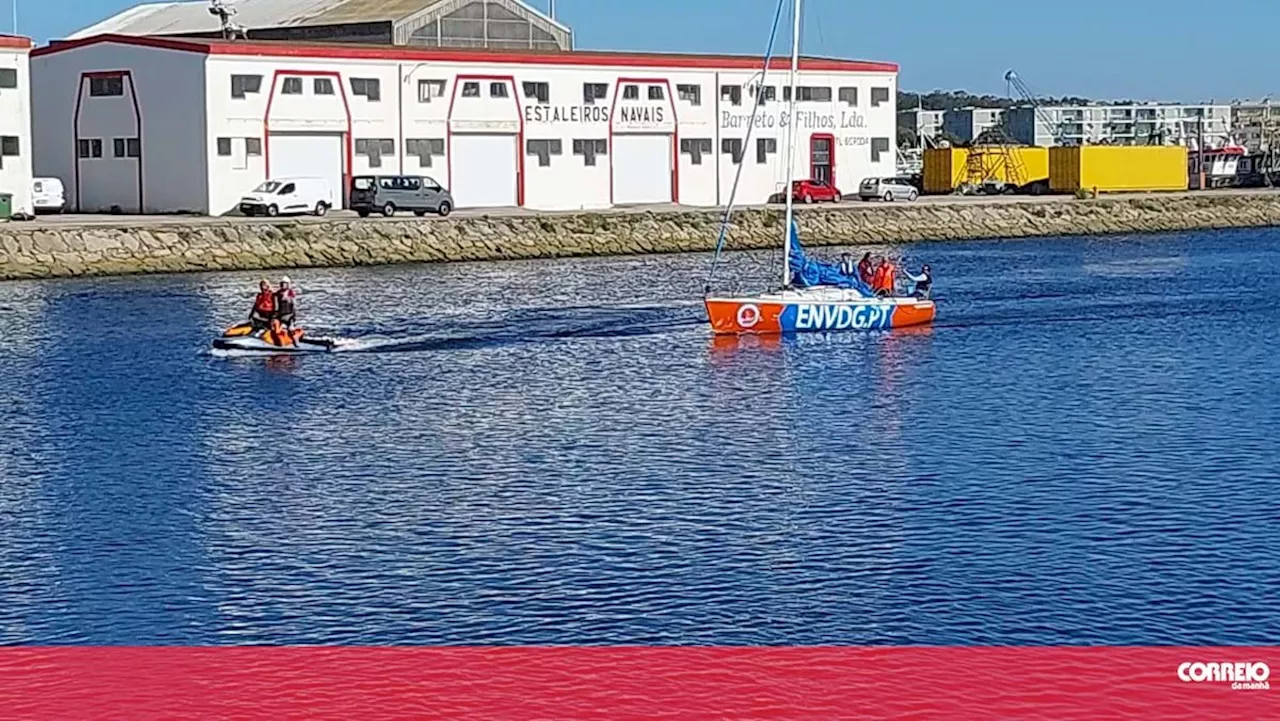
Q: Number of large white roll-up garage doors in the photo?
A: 3